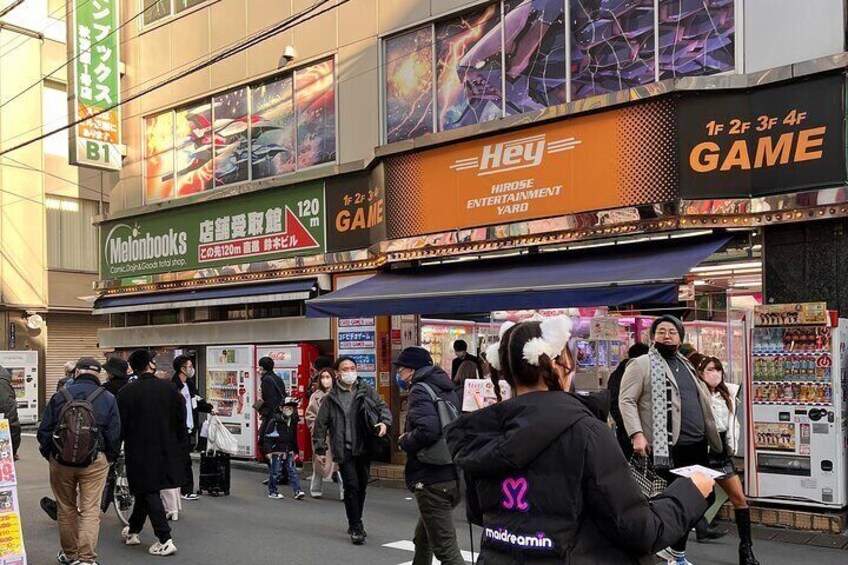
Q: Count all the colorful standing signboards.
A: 1